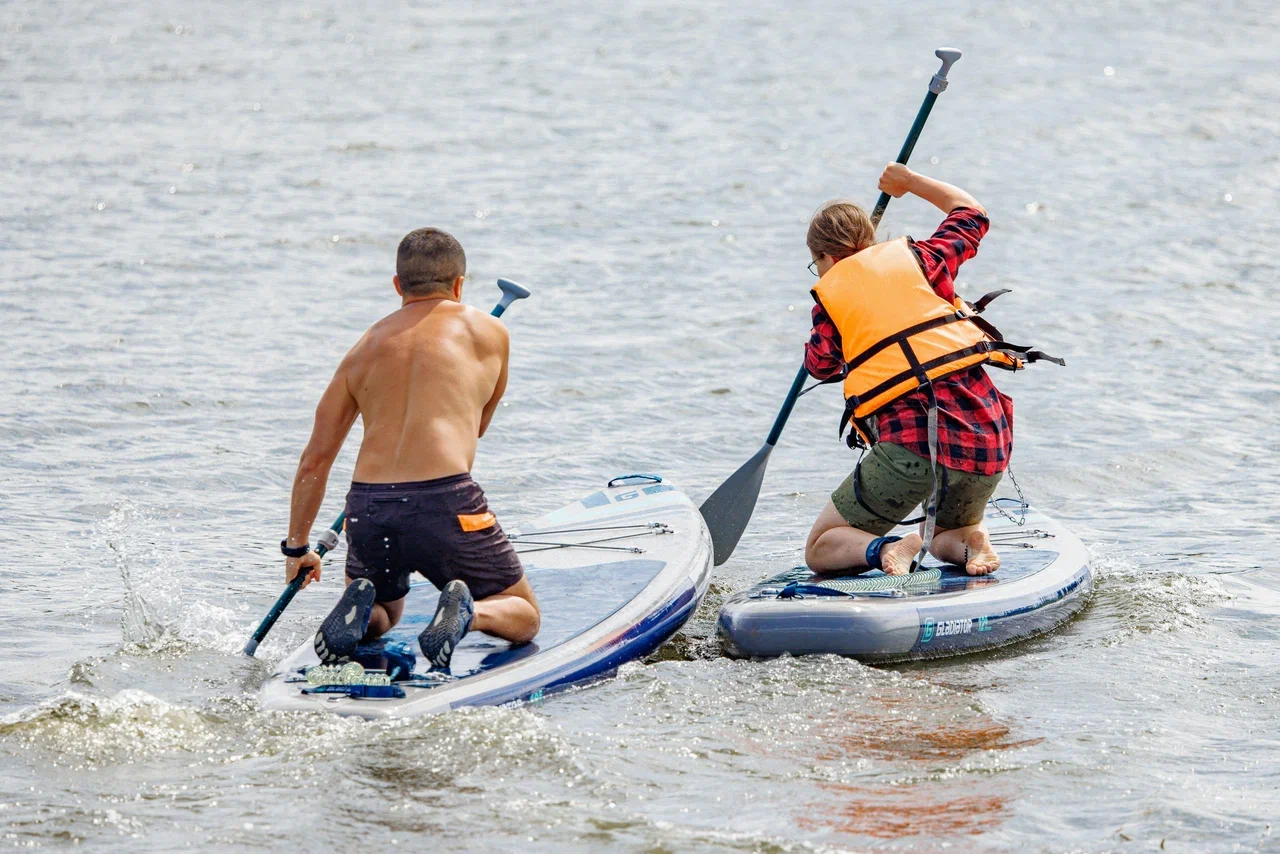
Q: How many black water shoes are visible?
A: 2